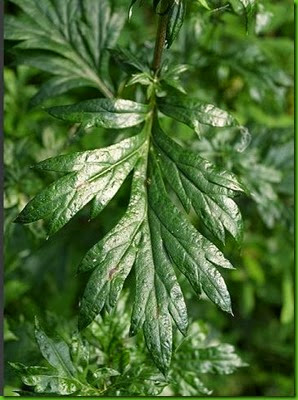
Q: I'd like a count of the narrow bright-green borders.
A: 2